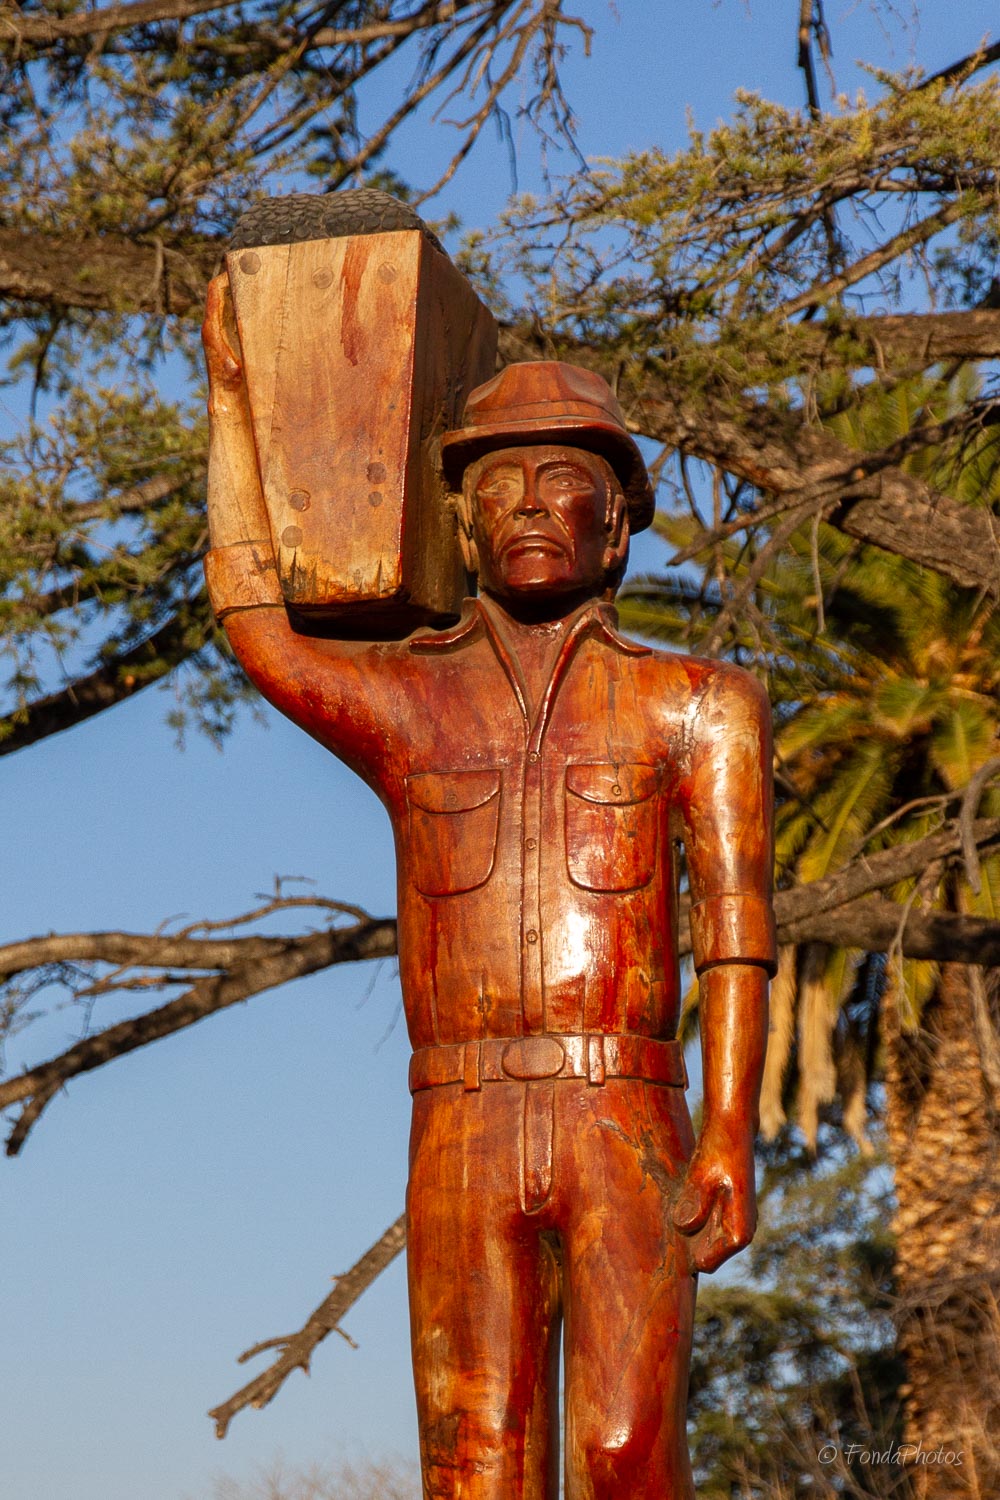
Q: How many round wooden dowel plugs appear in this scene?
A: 7